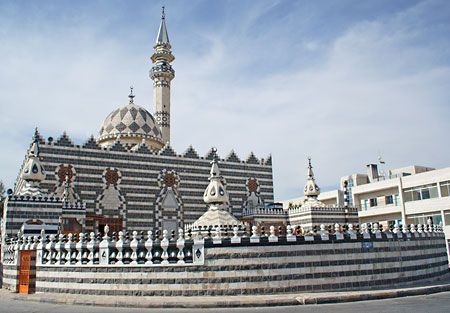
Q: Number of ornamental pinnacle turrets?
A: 3